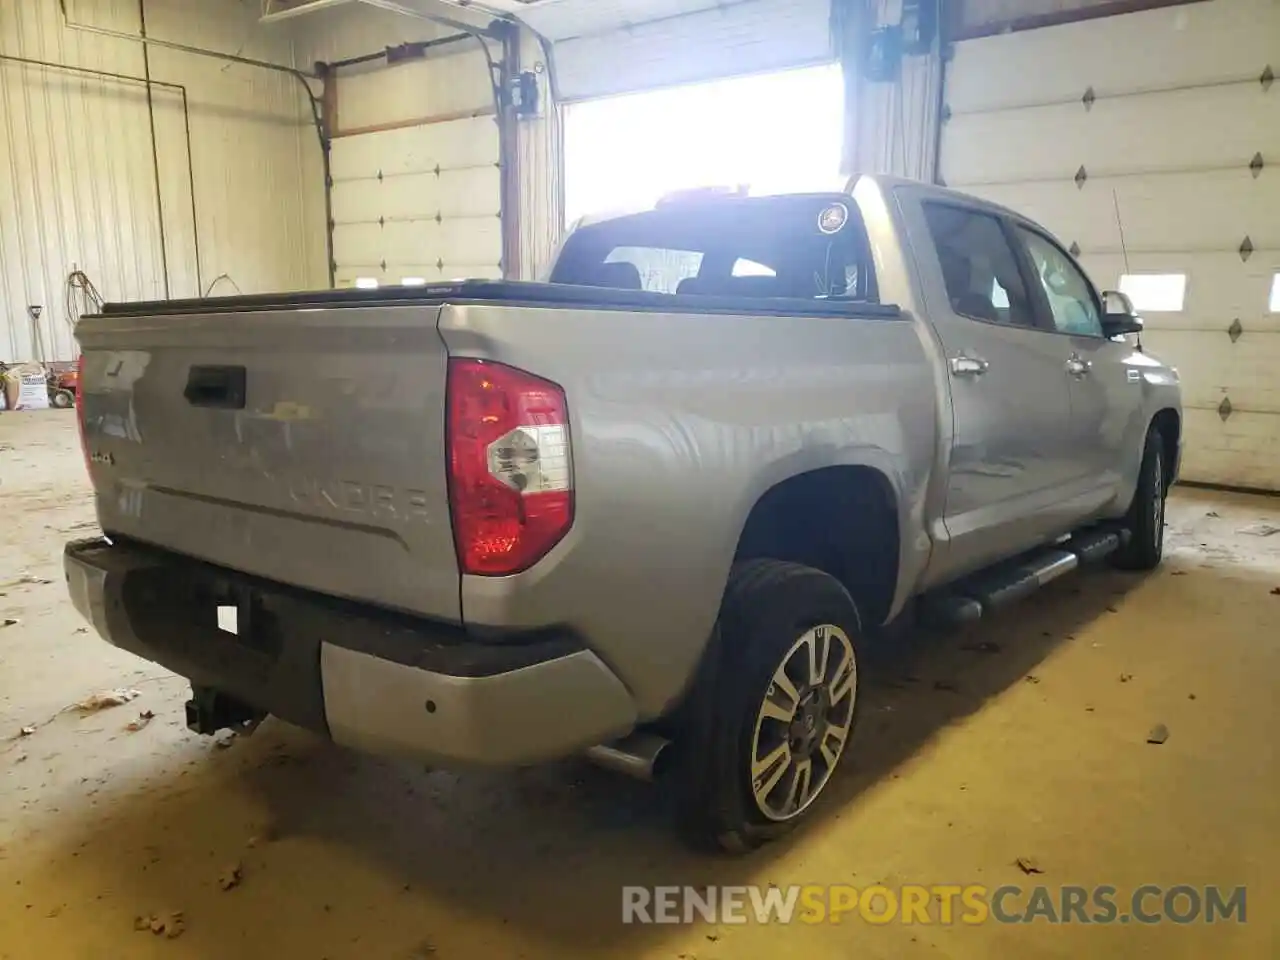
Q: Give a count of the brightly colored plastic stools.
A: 0